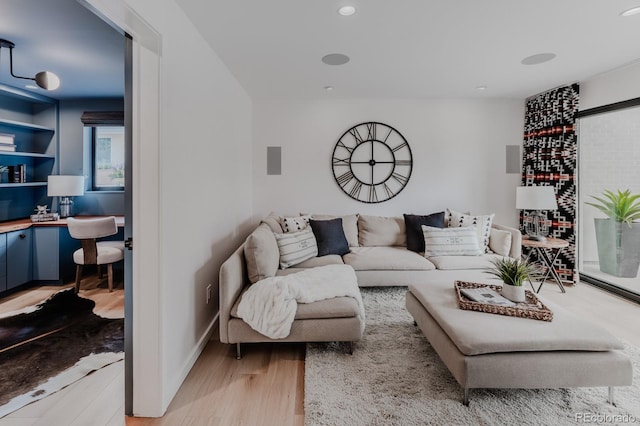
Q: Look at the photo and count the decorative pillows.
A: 6